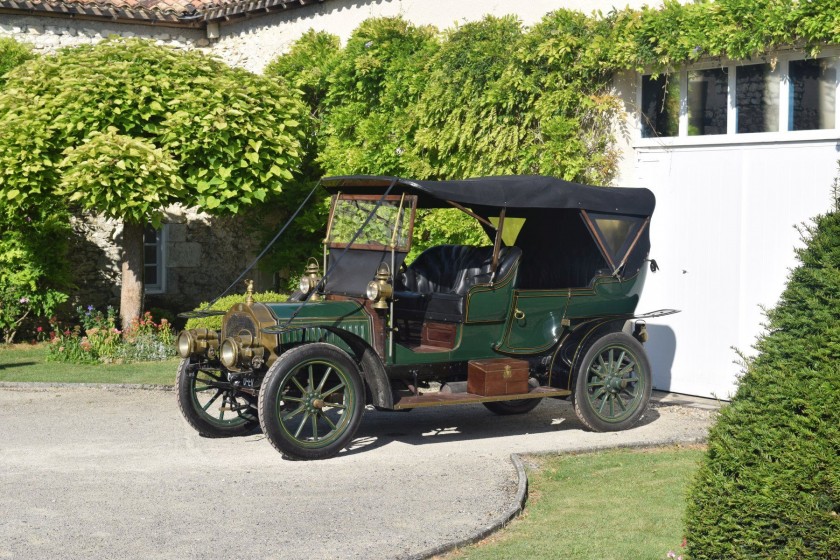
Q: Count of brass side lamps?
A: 2